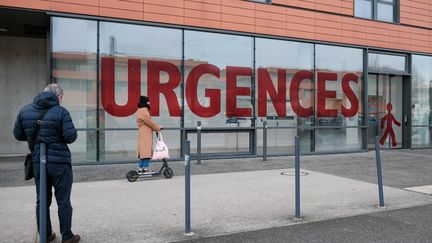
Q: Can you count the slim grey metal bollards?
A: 6